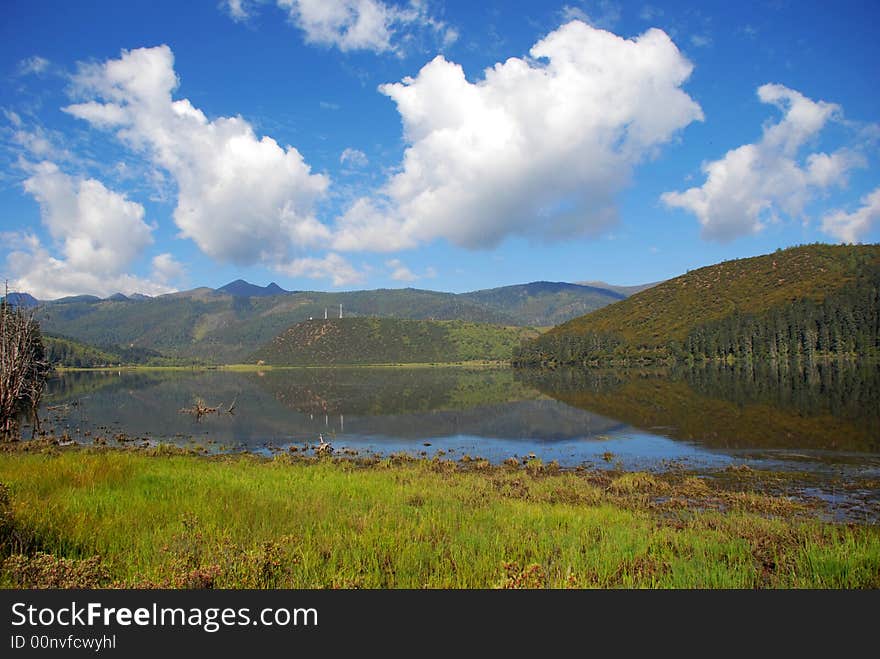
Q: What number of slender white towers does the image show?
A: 2